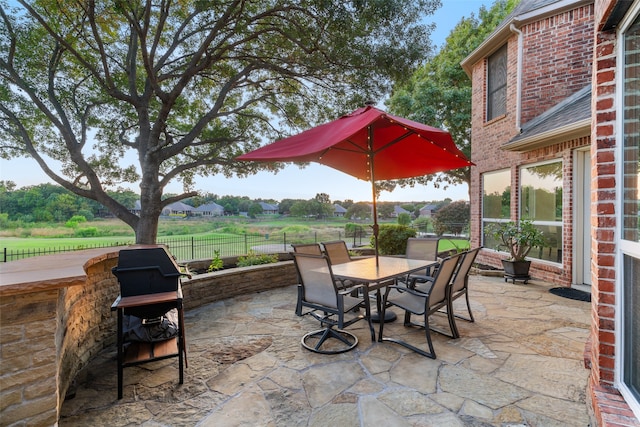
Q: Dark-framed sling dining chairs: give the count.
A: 6